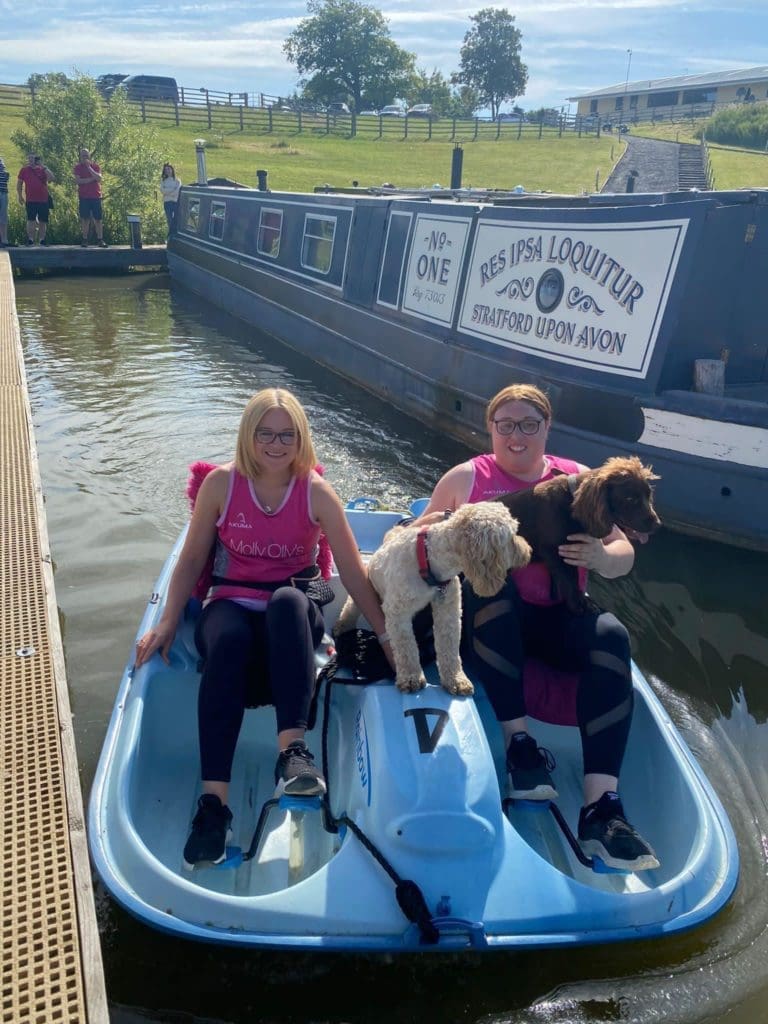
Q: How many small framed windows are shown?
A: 4